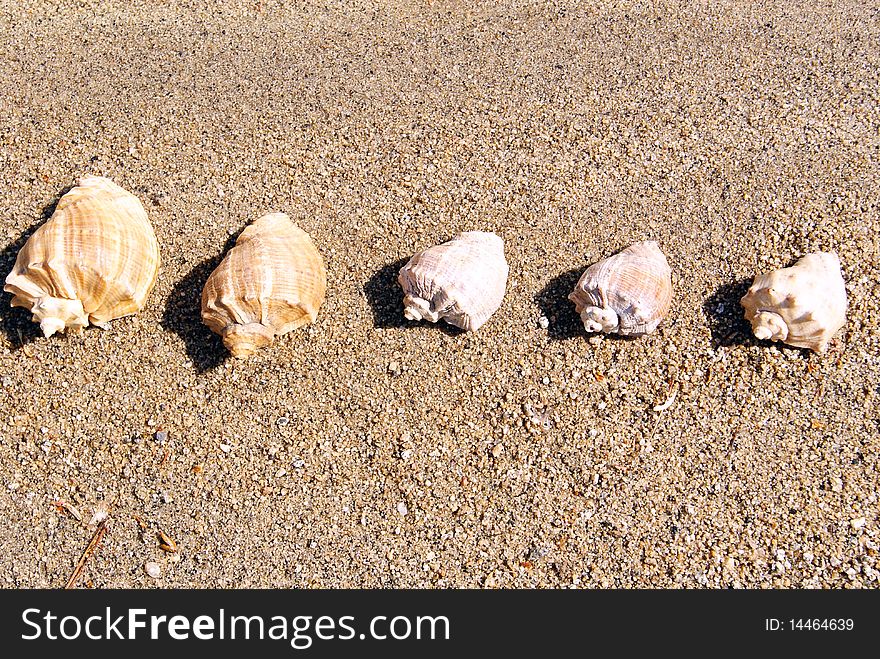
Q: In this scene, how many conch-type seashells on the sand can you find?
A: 5